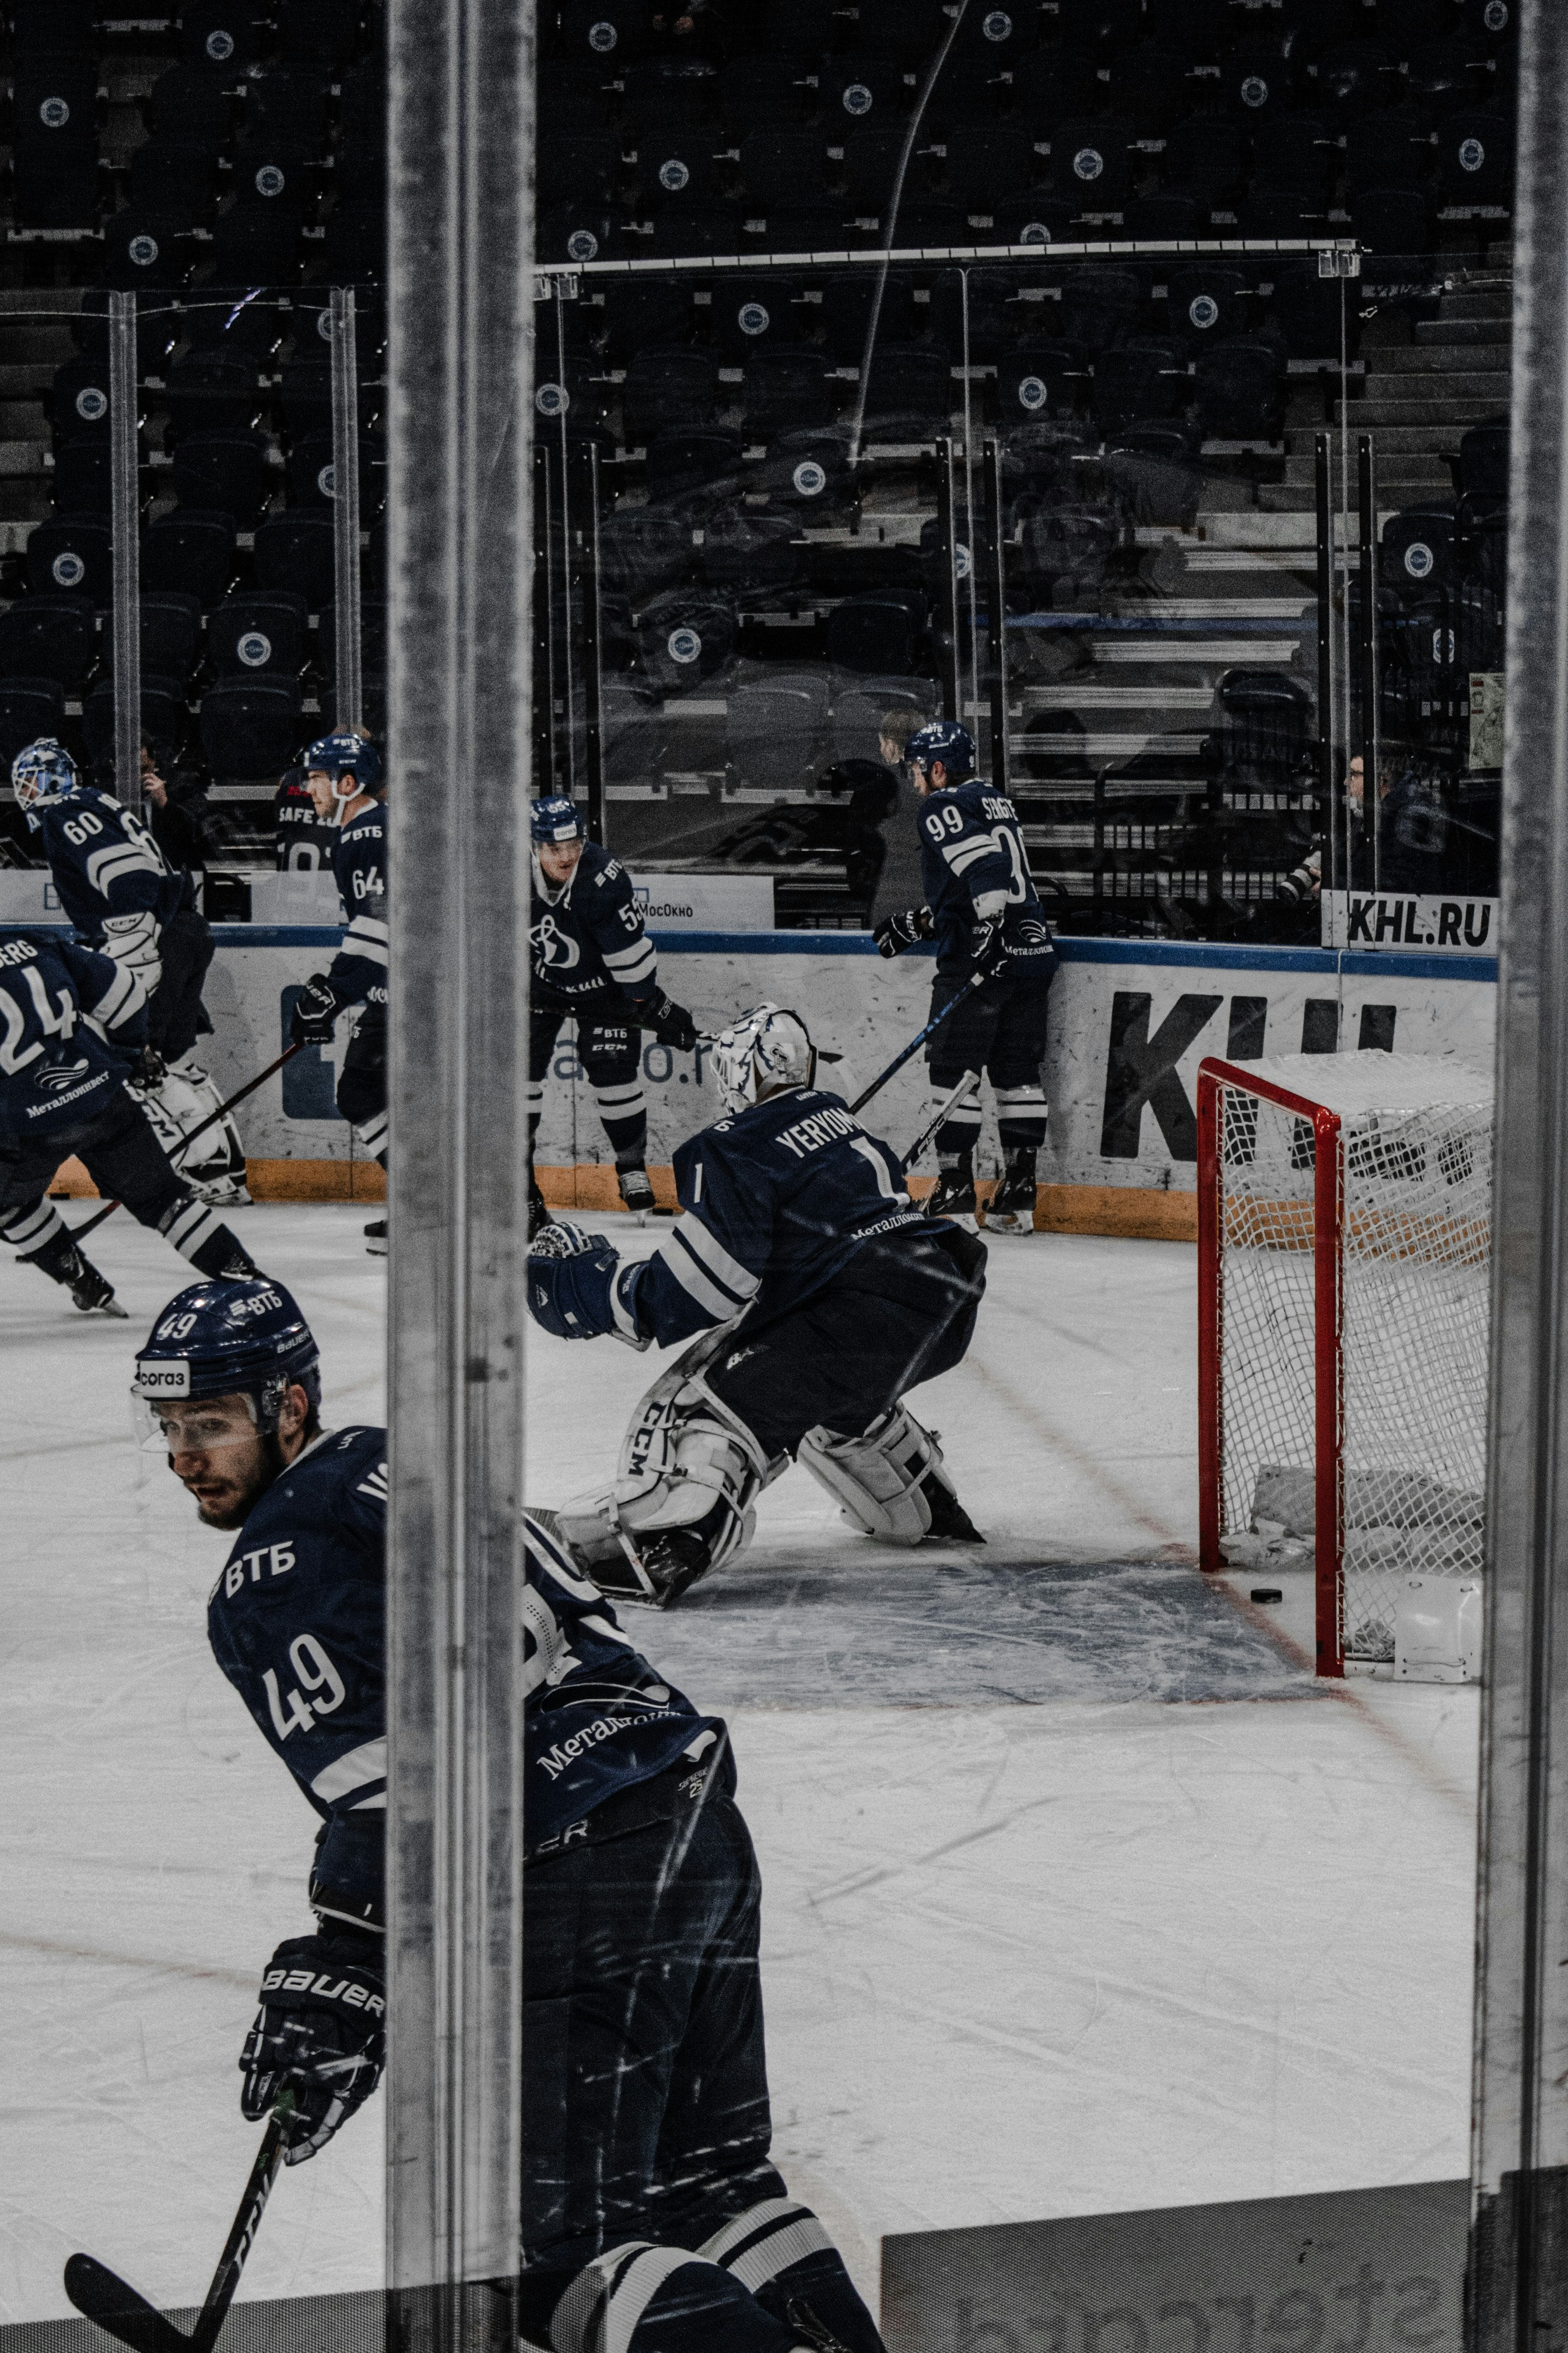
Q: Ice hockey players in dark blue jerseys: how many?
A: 7